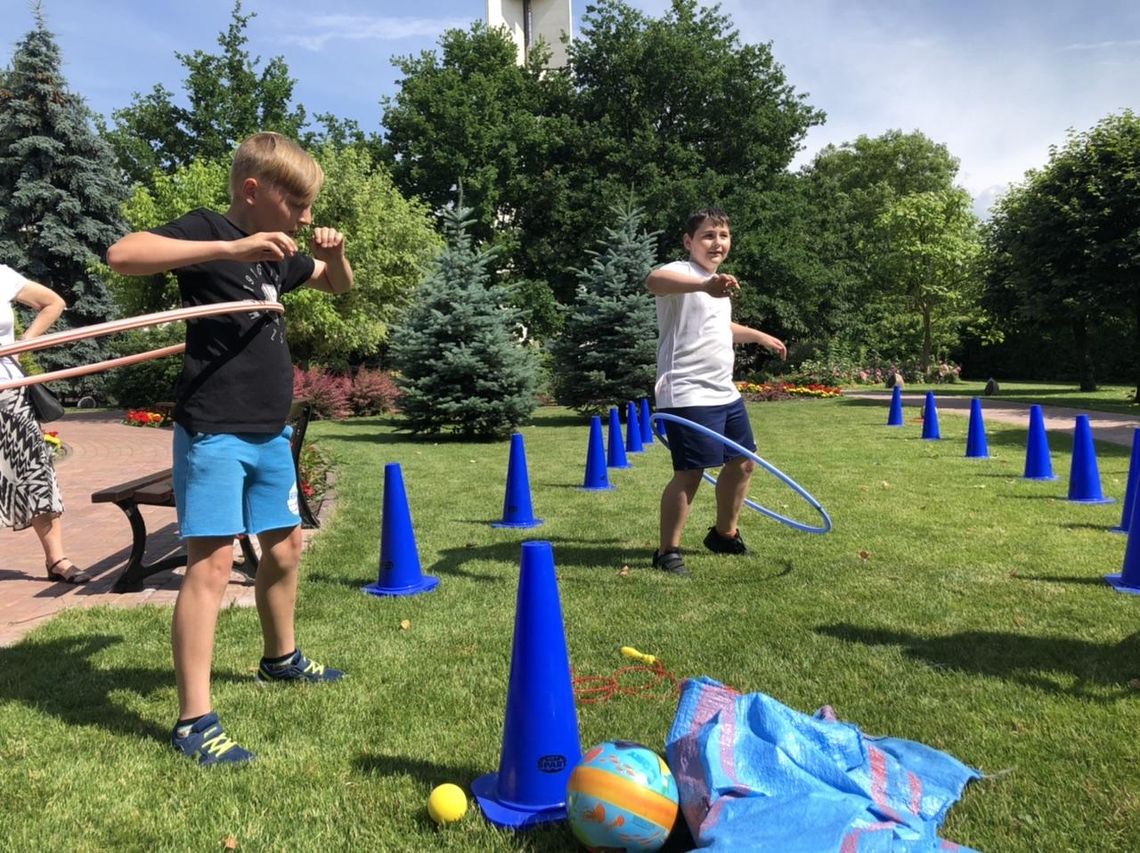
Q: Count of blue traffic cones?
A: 15